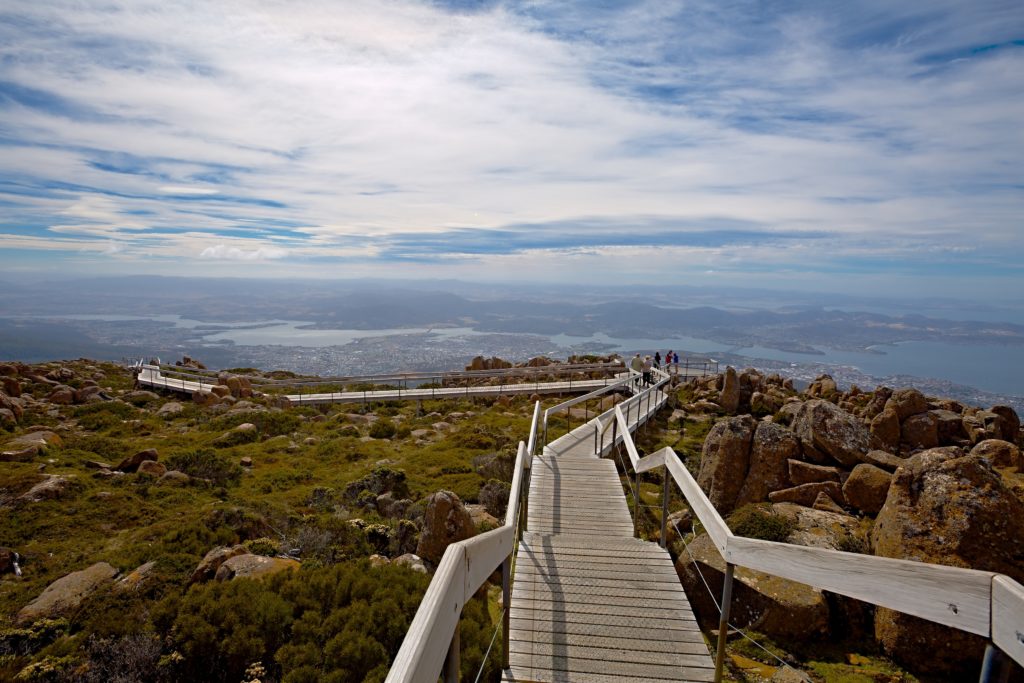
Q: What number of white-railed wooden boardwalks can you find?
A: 2